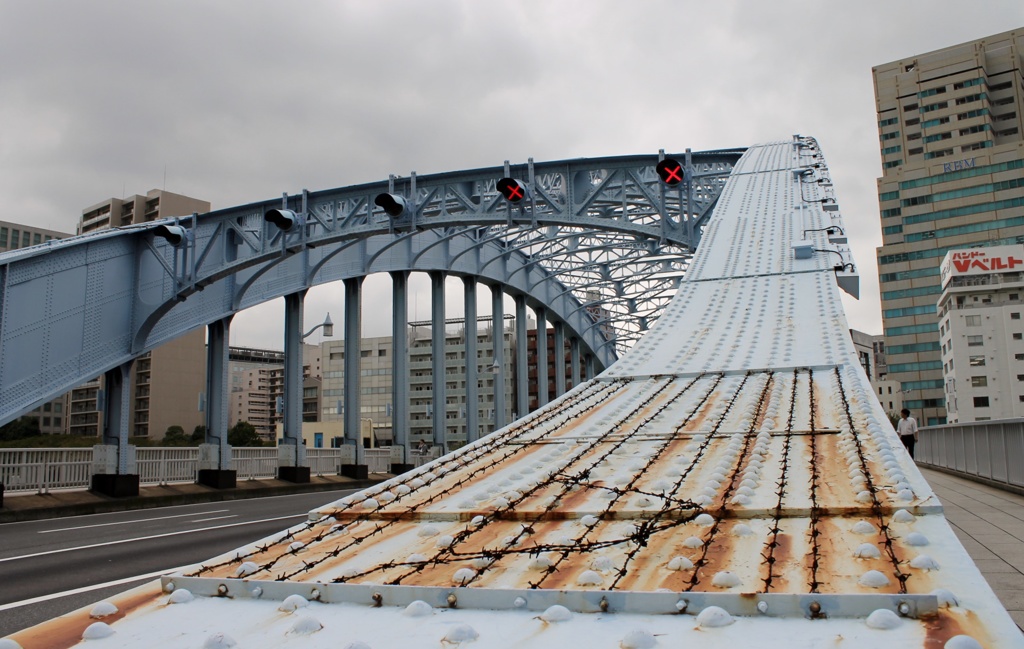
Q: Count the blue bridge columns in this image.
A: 13